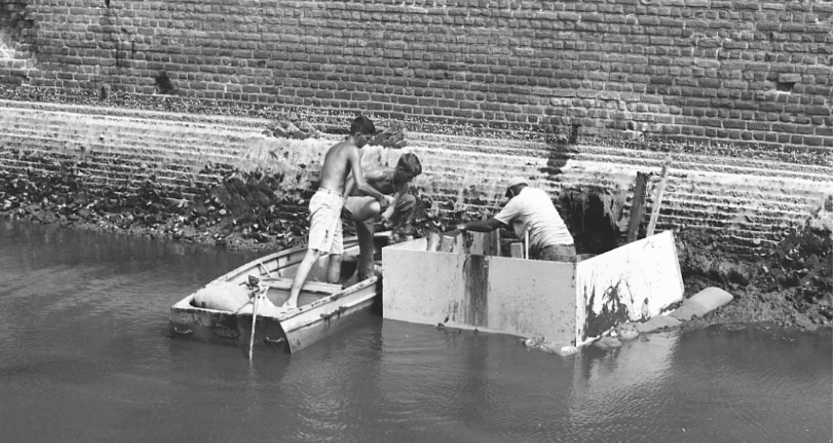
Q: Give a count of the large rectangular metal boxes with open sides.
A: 1